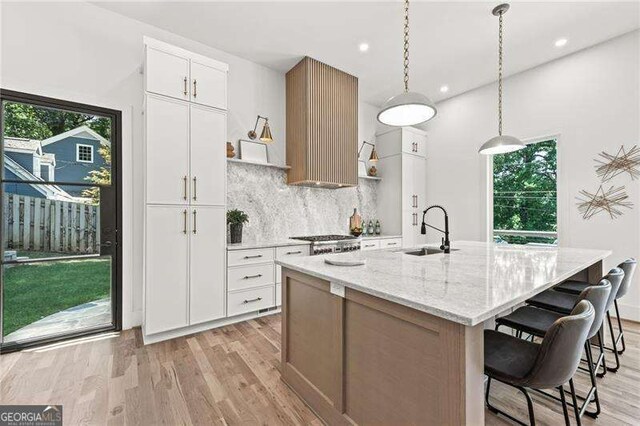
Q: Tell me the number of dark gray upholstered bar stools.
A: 4